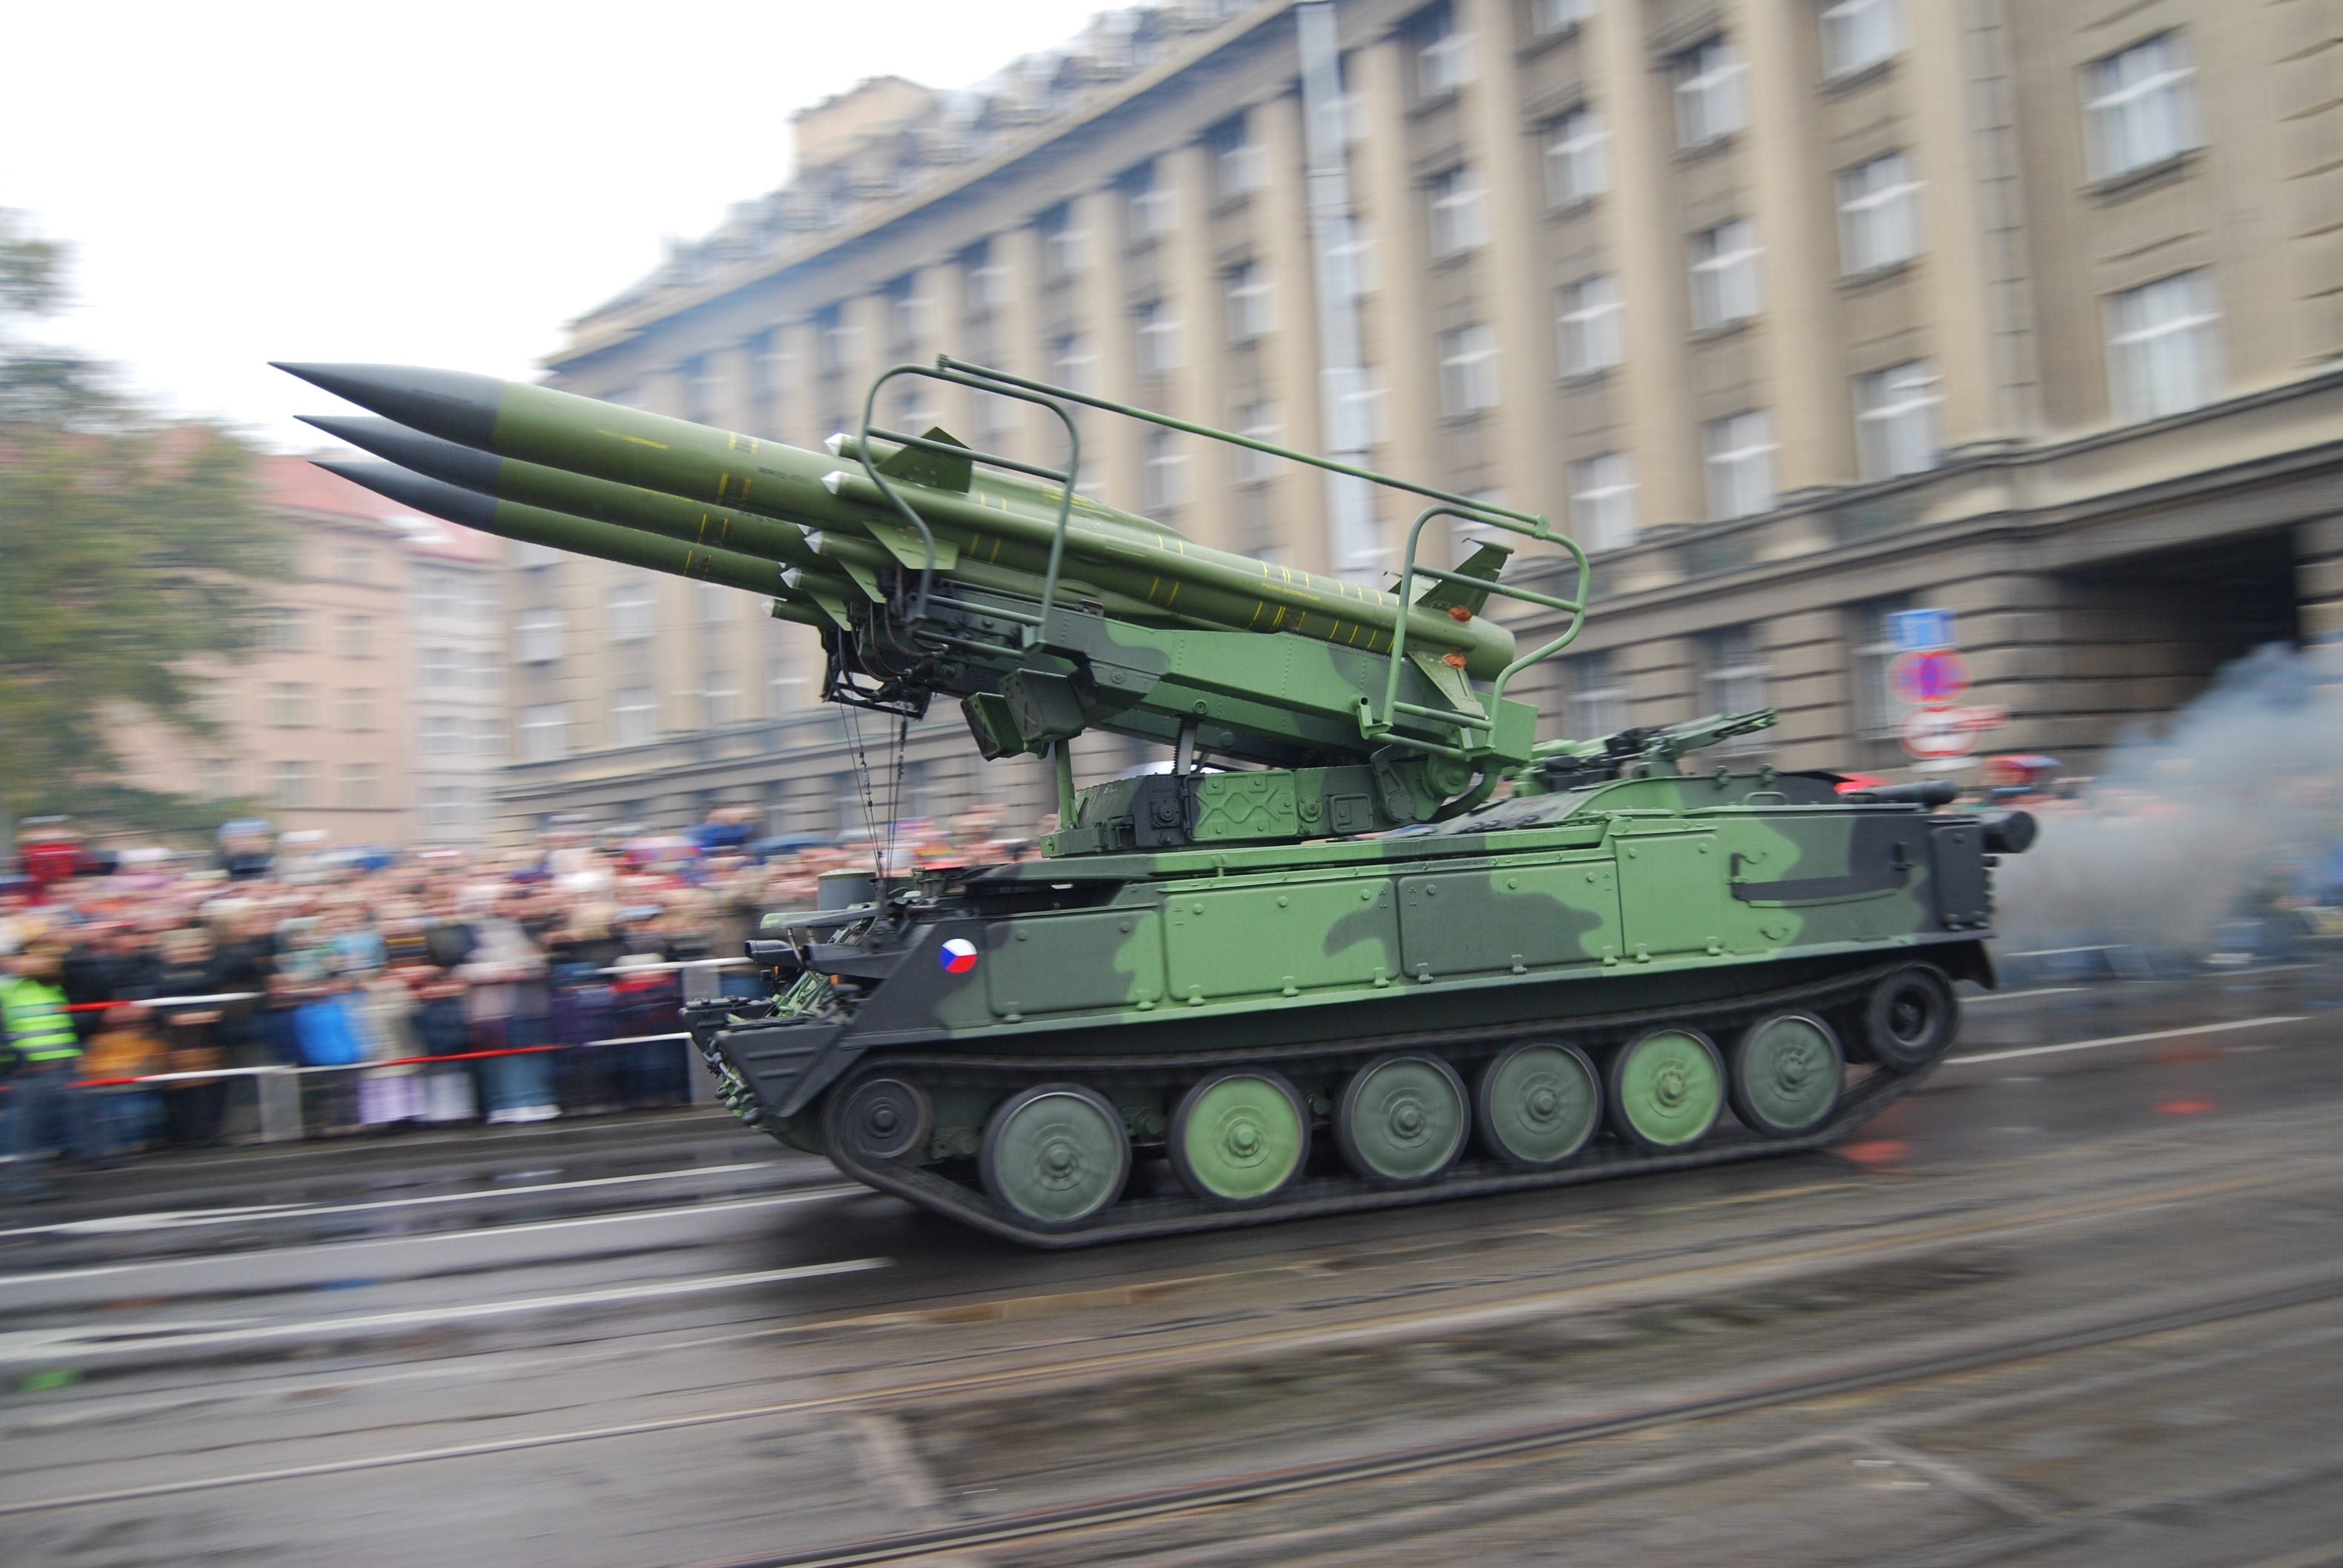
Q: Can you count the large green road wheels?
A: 6